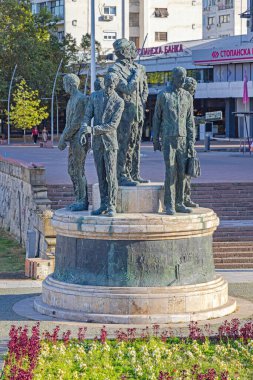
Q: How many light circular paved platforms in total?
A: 1